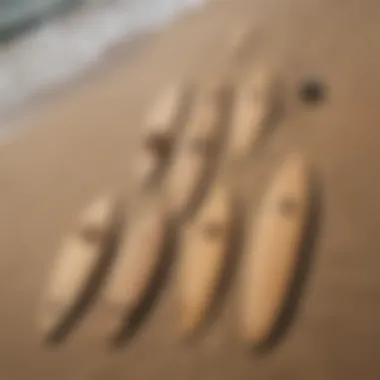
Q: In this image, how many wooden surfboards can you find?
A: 7